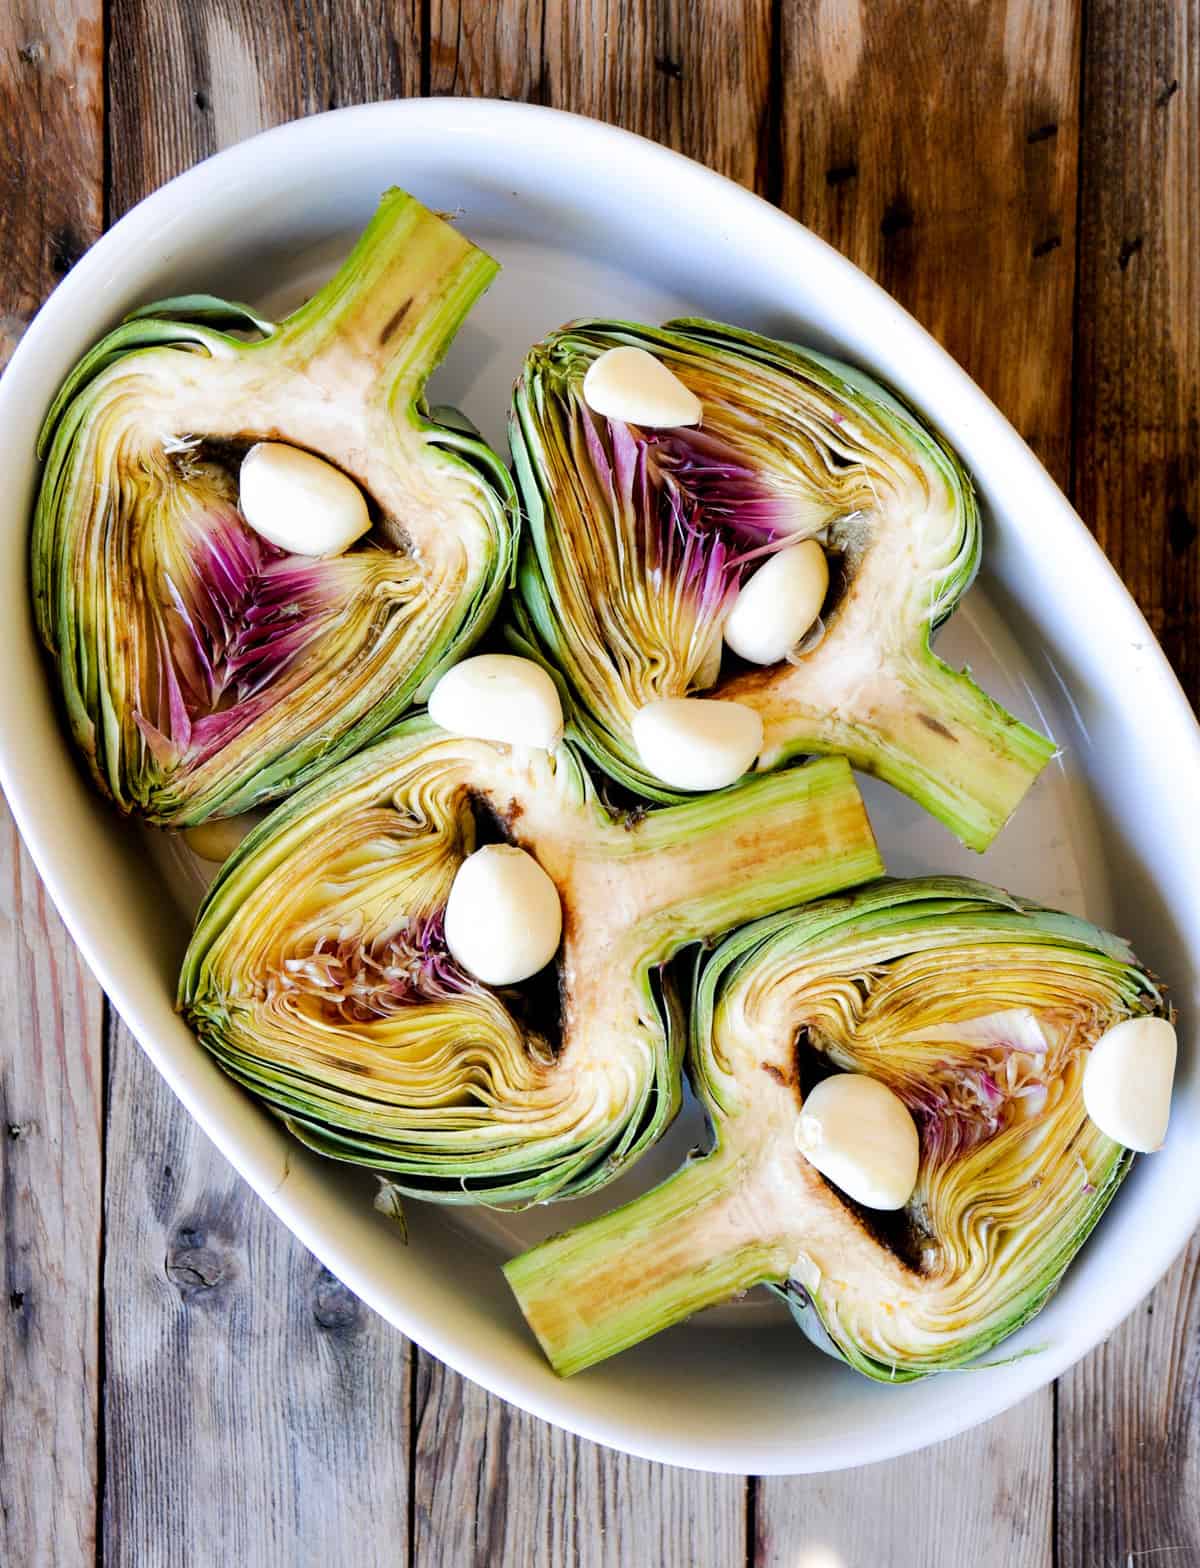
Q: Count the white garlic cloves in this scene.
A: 8